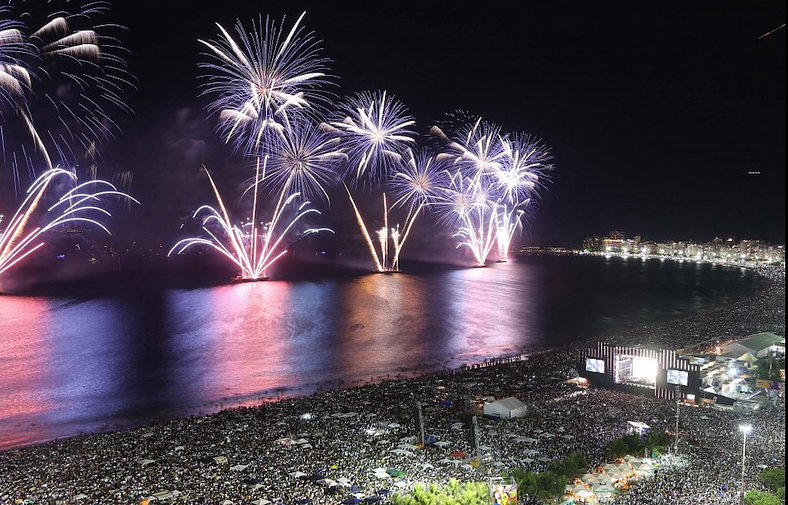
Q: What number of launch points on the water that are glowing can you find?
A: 5